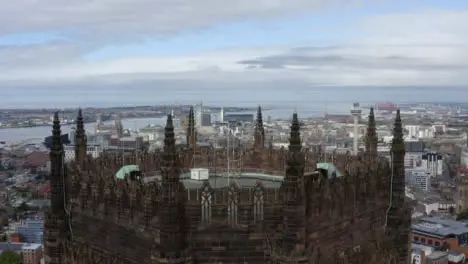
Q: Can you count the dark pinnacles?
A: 8